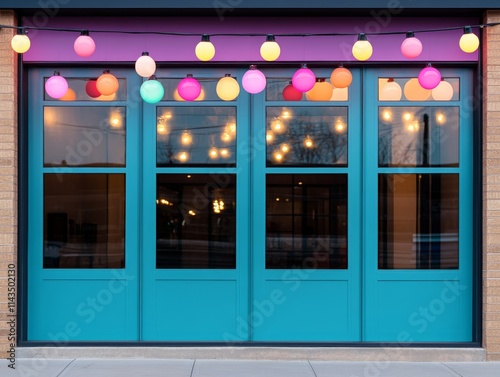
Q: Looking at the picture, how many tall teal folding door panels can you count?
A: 4